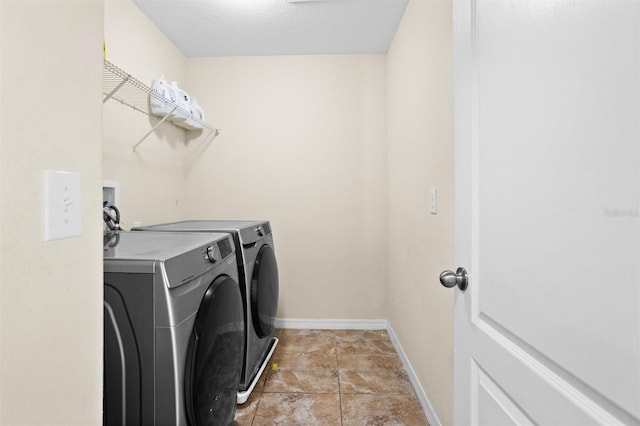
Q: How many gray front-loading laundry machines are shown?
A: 2